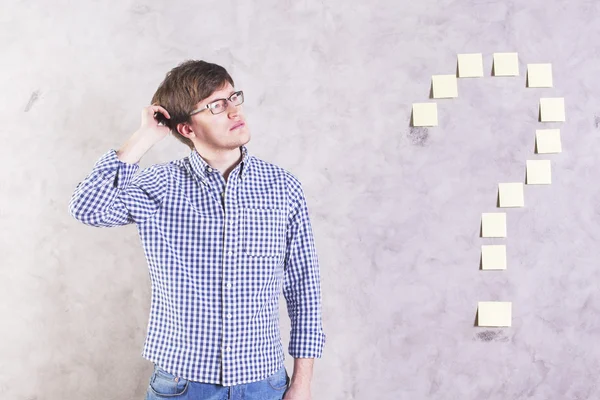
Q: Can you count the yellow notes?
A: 12